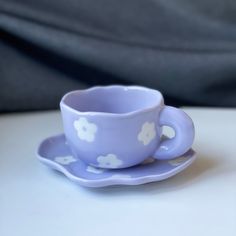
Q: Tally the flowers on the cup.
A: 3